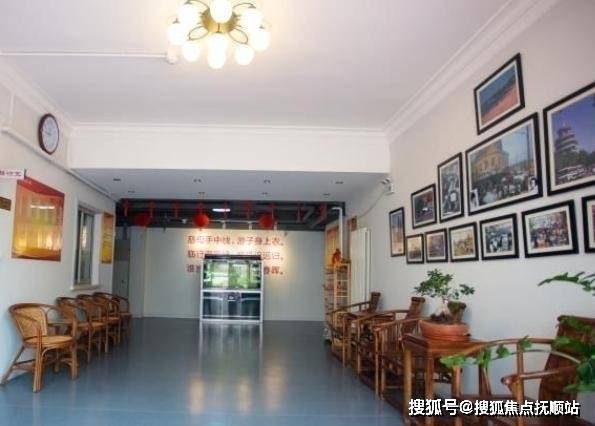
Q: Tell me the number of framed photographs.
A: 12